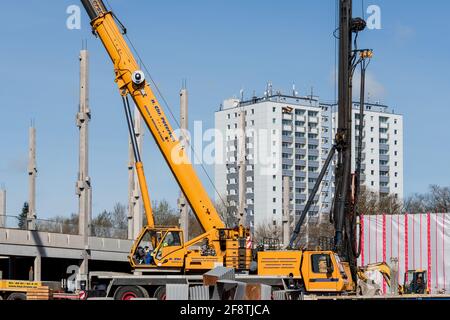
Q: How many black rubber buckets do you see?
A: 0